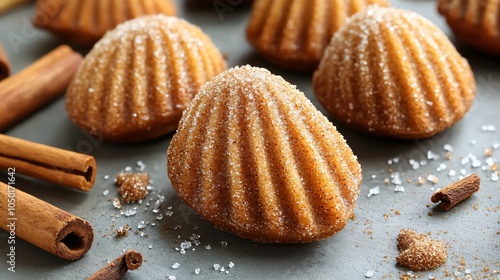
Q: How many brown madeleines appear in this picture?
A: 6